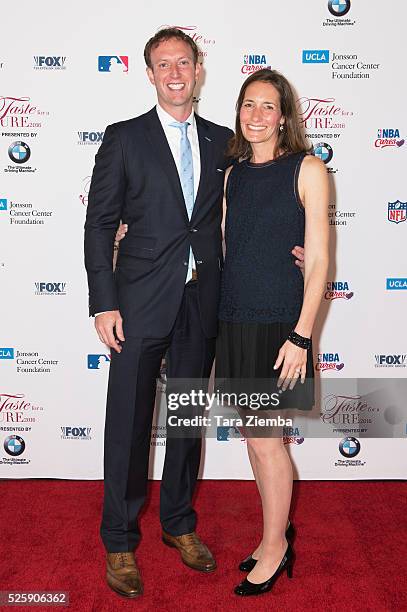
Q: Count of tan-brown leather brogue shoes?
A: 2